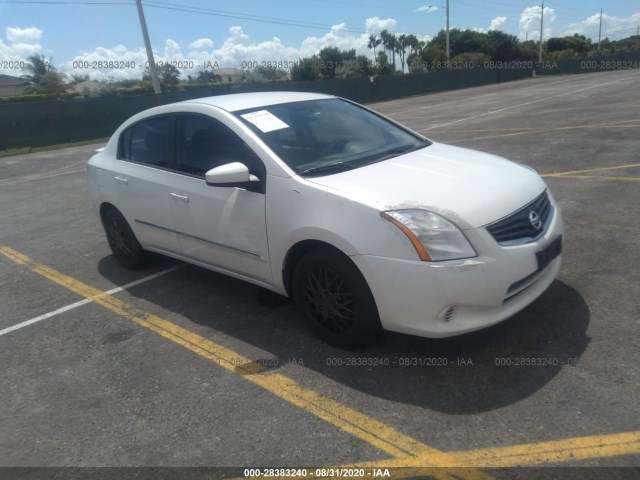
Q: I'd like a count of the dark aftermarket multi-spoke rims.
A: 2